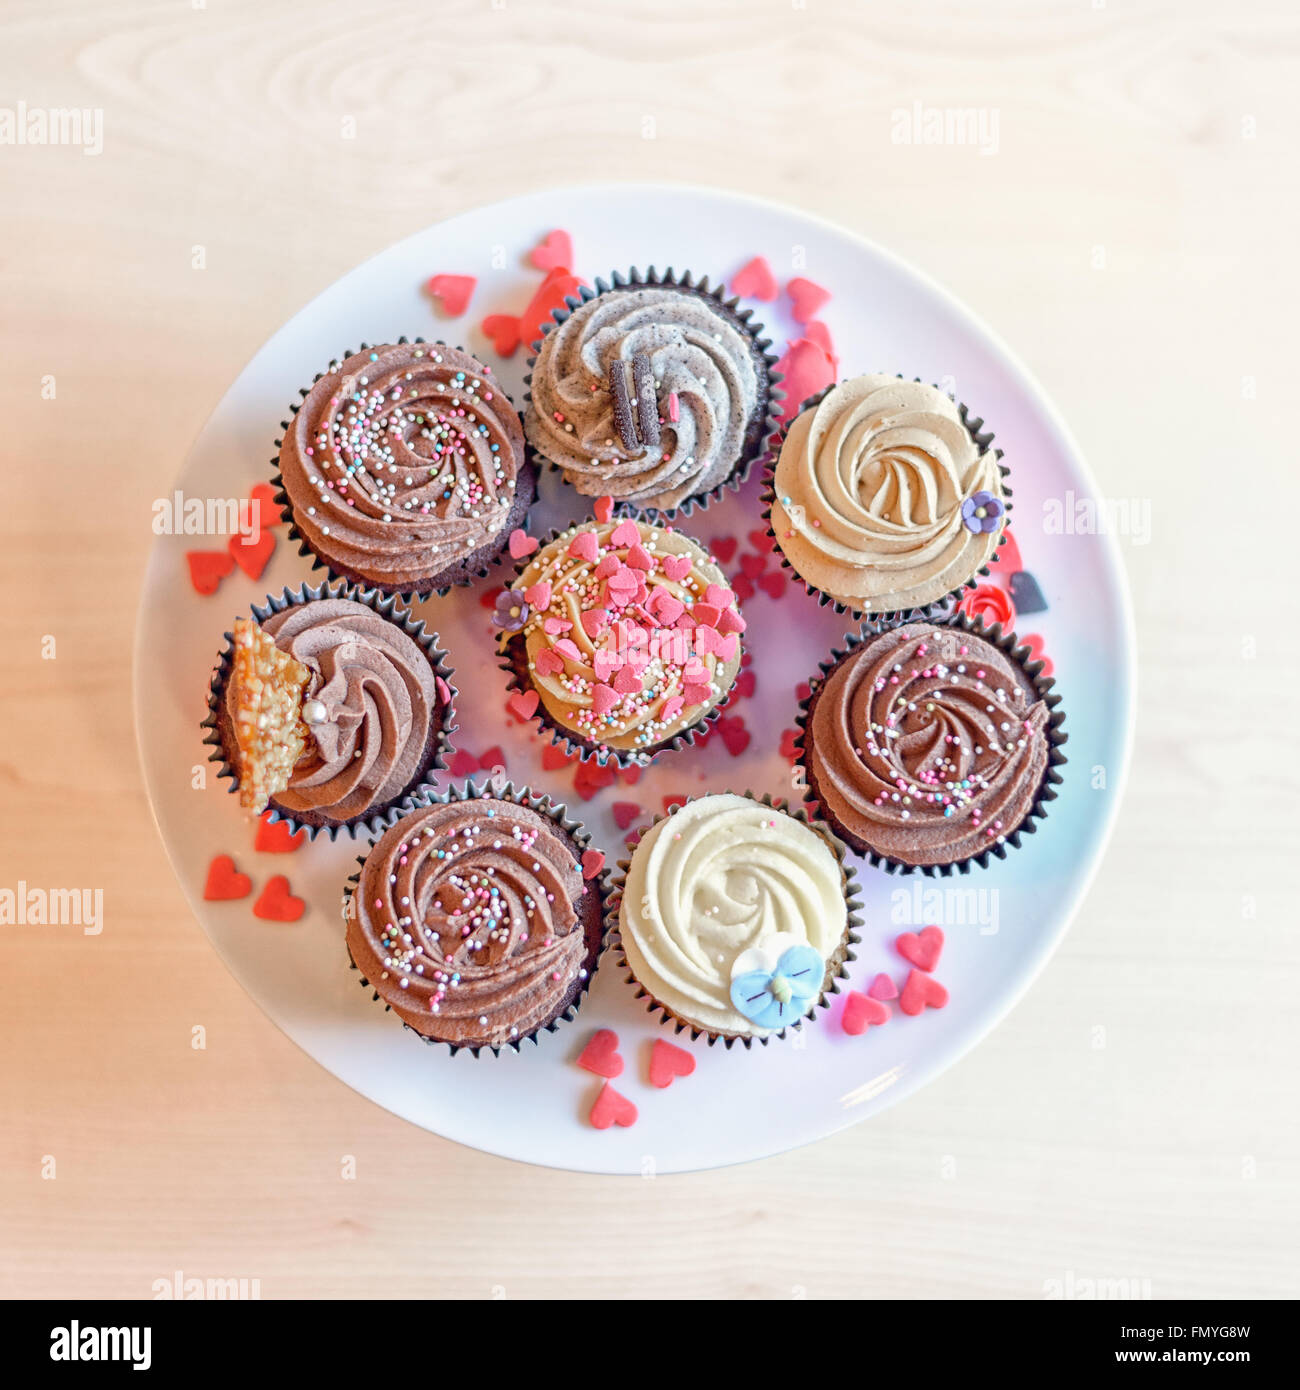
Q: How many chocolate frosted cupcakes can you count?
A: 4